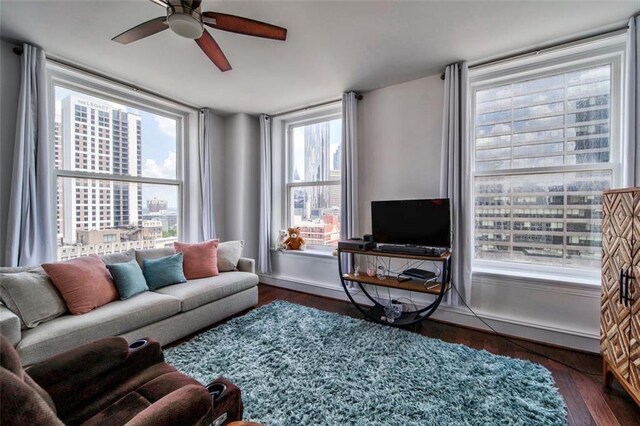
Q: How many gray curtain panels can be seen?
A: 6